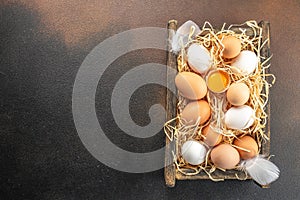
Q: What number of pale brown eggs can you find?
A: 7